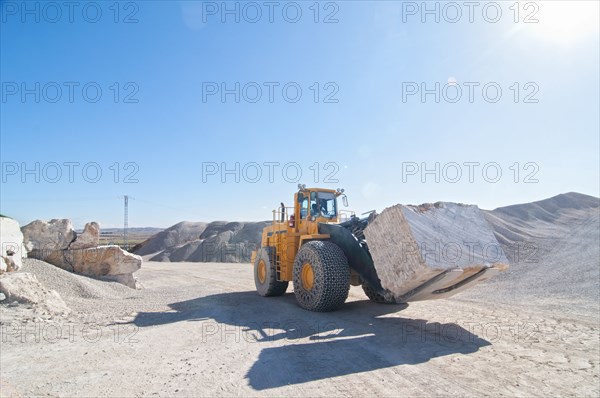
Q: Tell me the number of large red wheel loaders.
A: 0